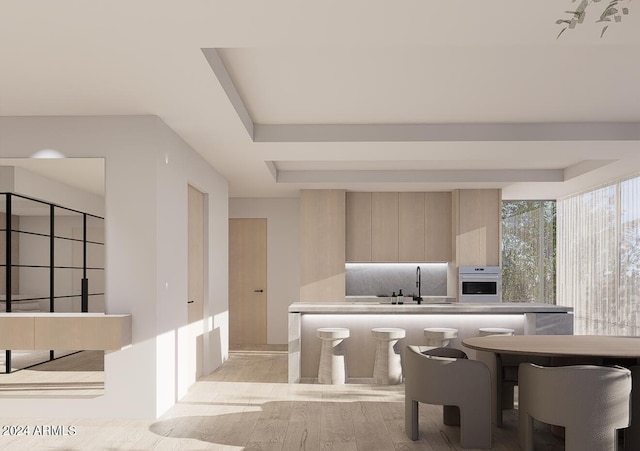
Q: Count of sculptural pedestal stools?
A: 4